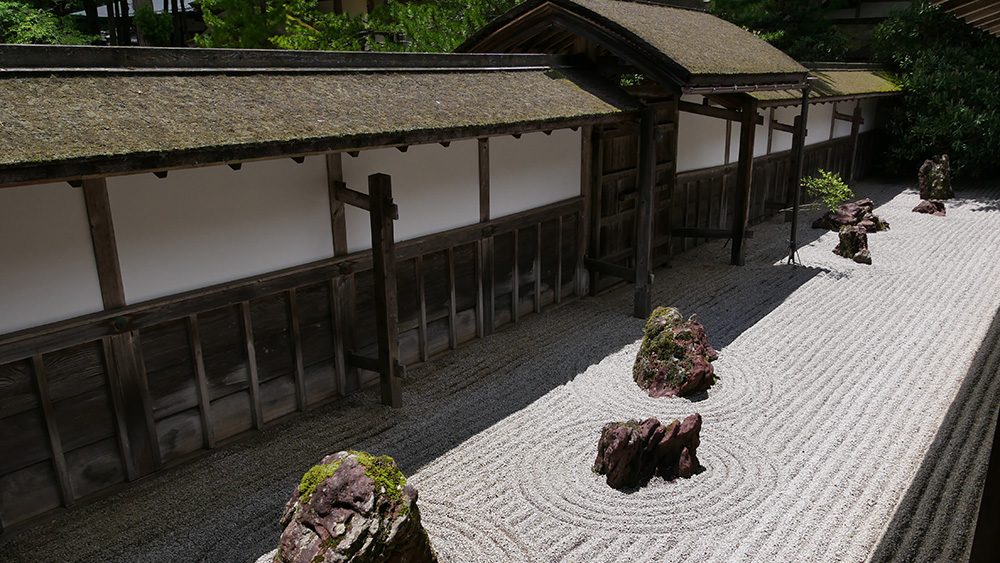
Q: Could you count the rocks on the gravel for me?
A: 7